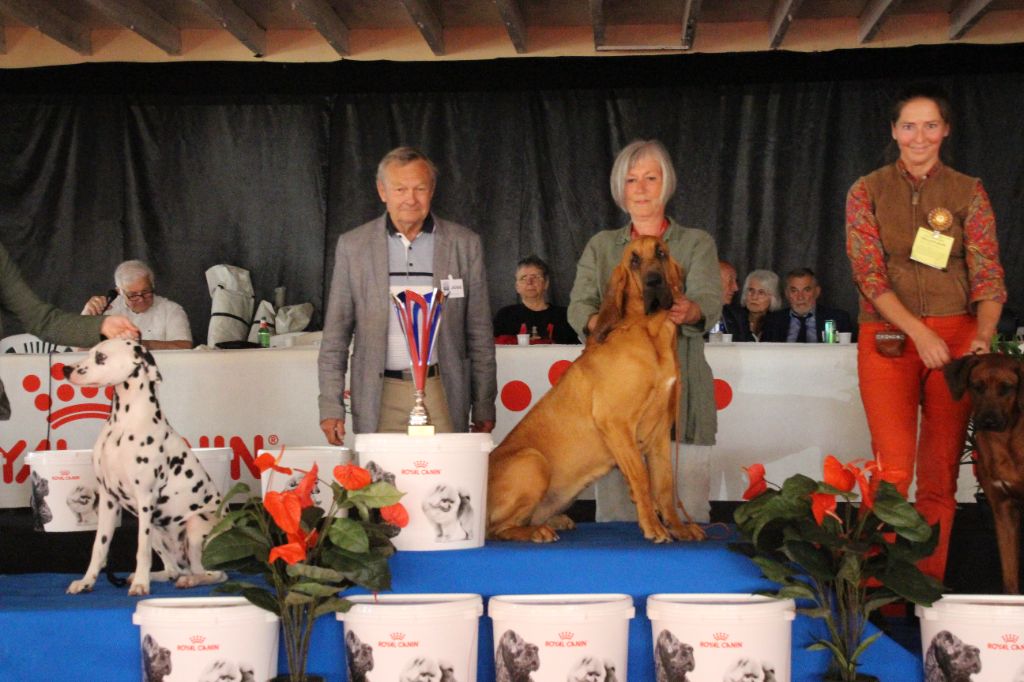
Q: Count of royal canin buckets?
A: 9